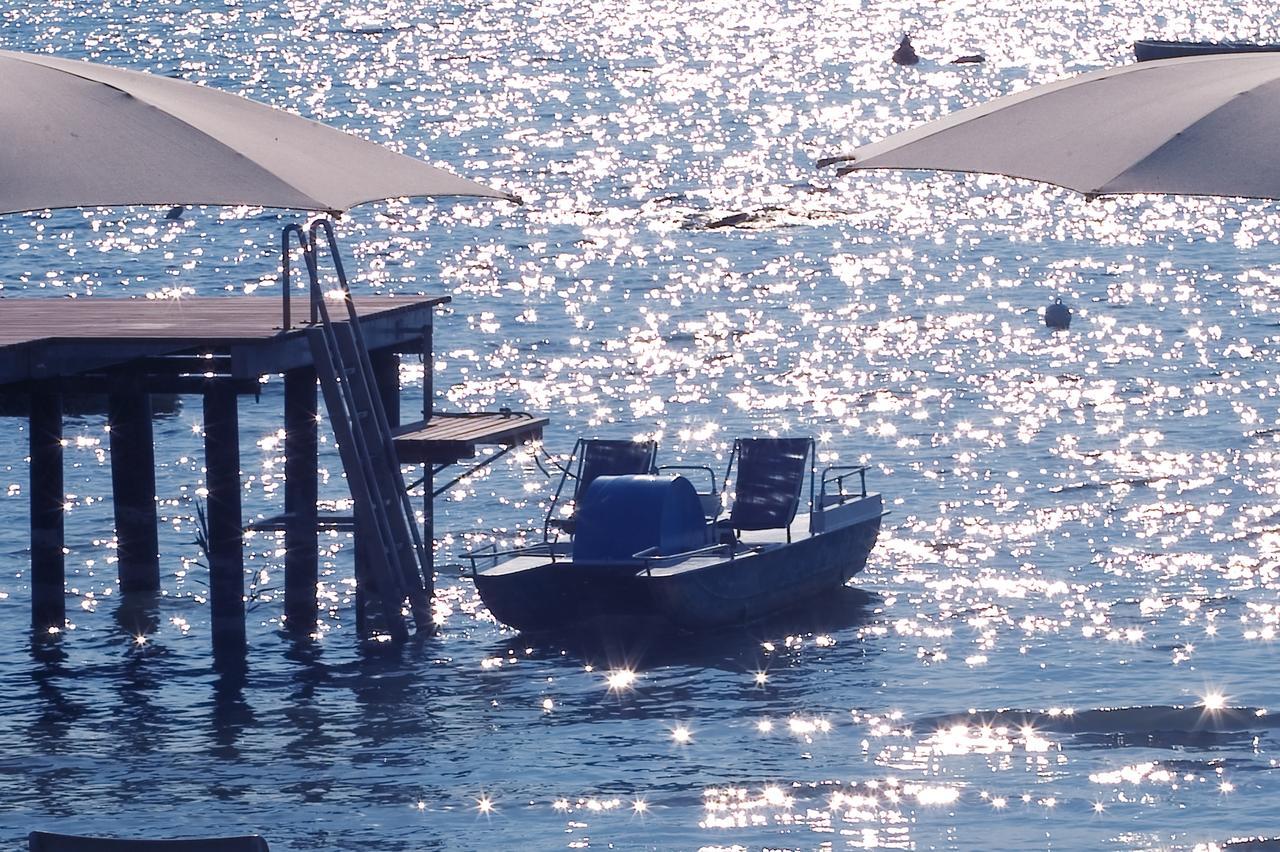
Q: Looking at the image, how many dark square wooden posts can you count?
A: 5